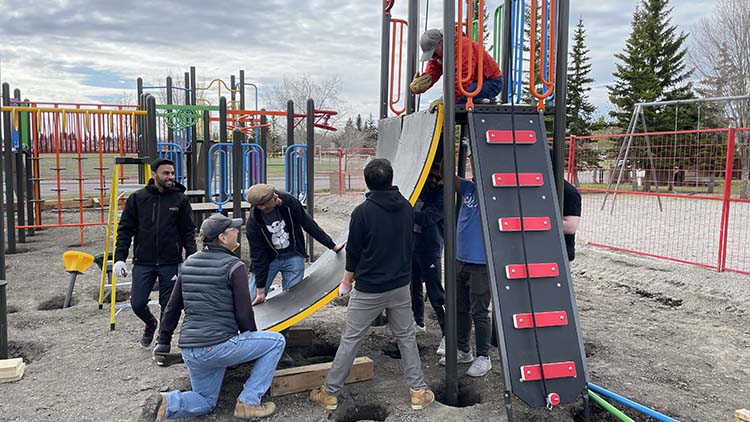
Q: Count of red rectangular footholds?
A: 6